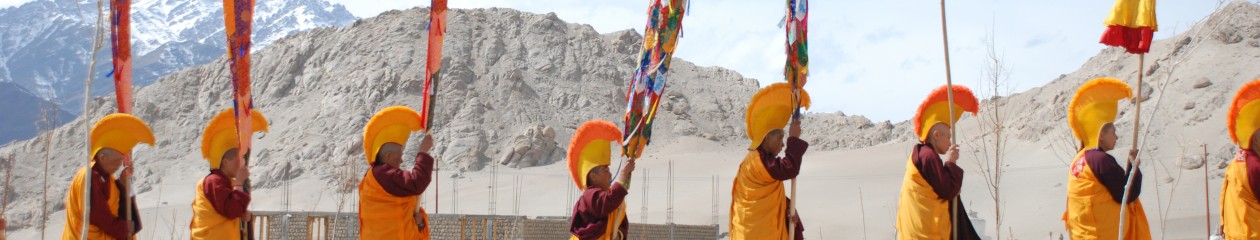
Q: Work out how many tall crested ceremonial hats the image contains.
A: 8